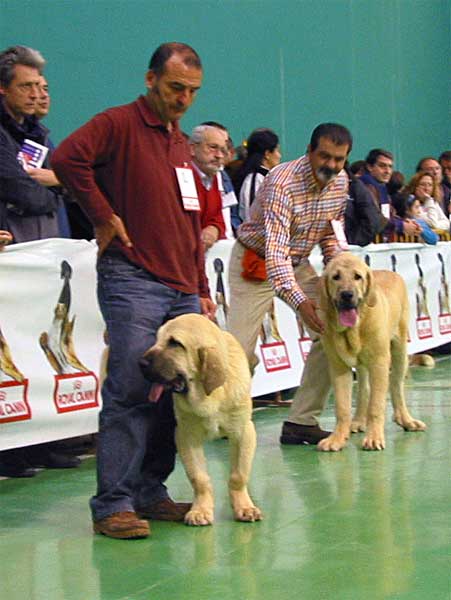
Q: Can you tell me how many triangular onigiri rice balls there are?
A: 0